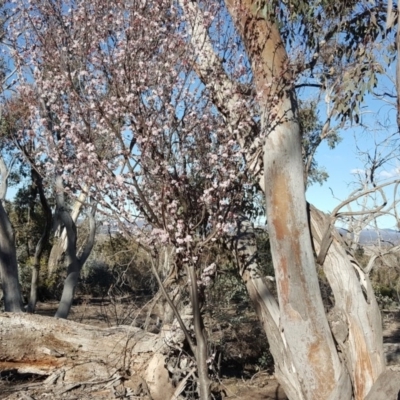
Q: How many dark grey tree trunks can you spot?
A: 3